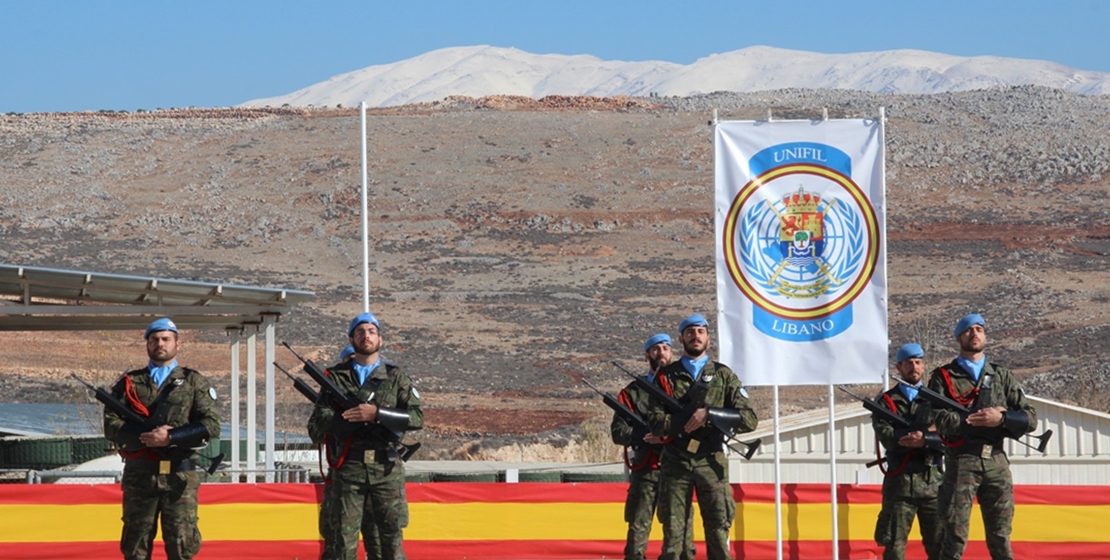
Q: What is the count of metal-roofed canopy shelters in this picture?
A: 1